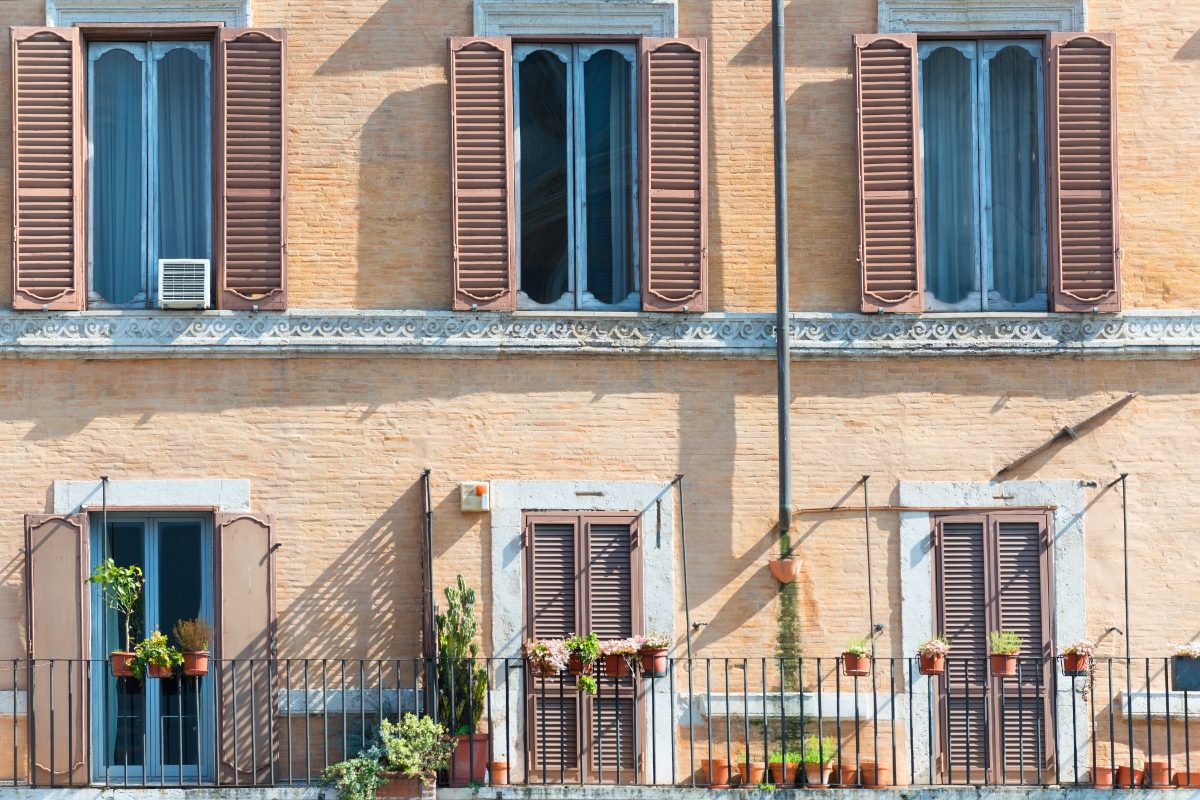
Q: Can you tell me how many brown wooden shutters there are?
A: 12